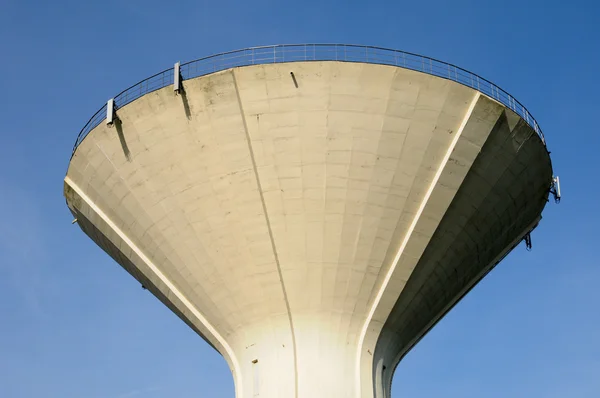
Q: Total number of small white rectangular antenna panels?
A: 3